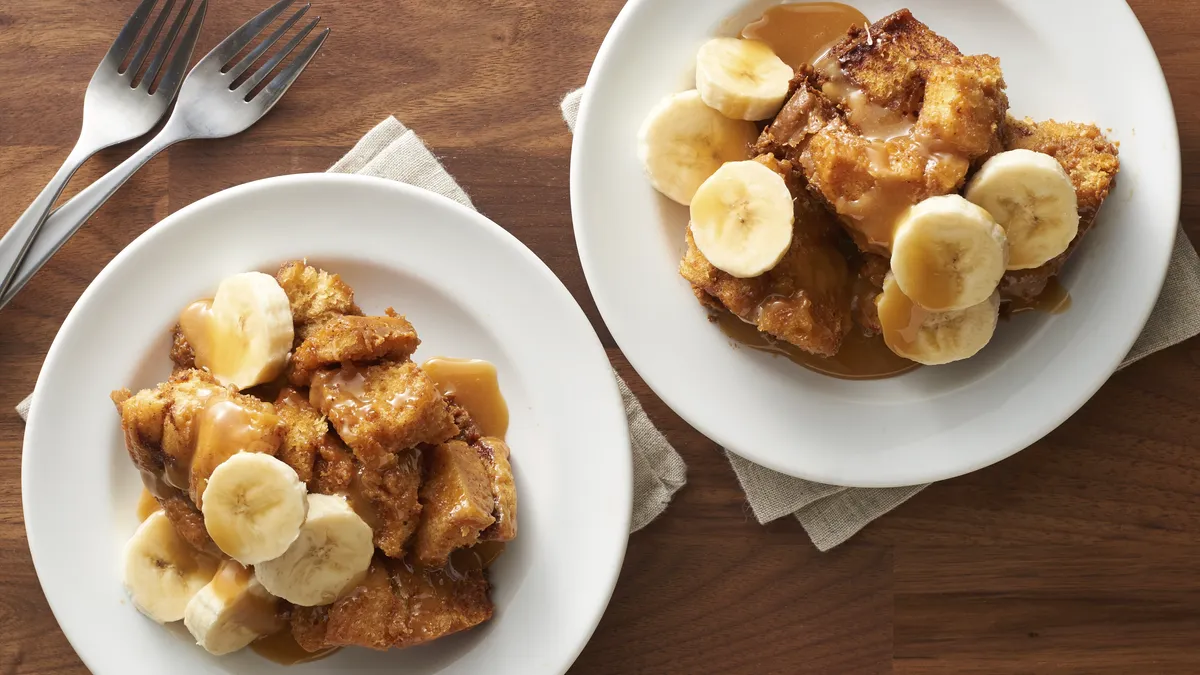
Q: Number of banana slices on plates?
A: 11